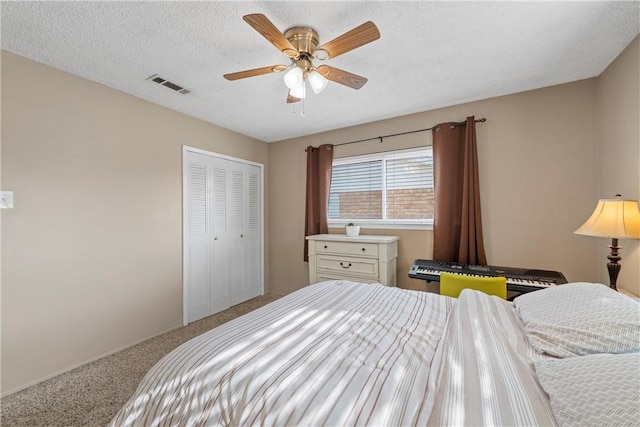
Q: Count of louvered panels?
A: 4